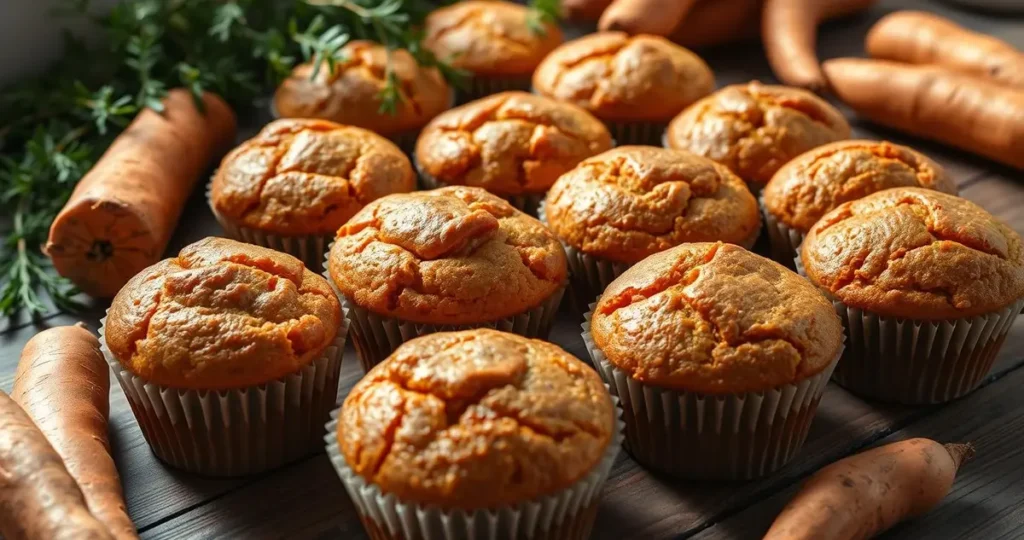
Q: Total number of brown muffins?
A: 13